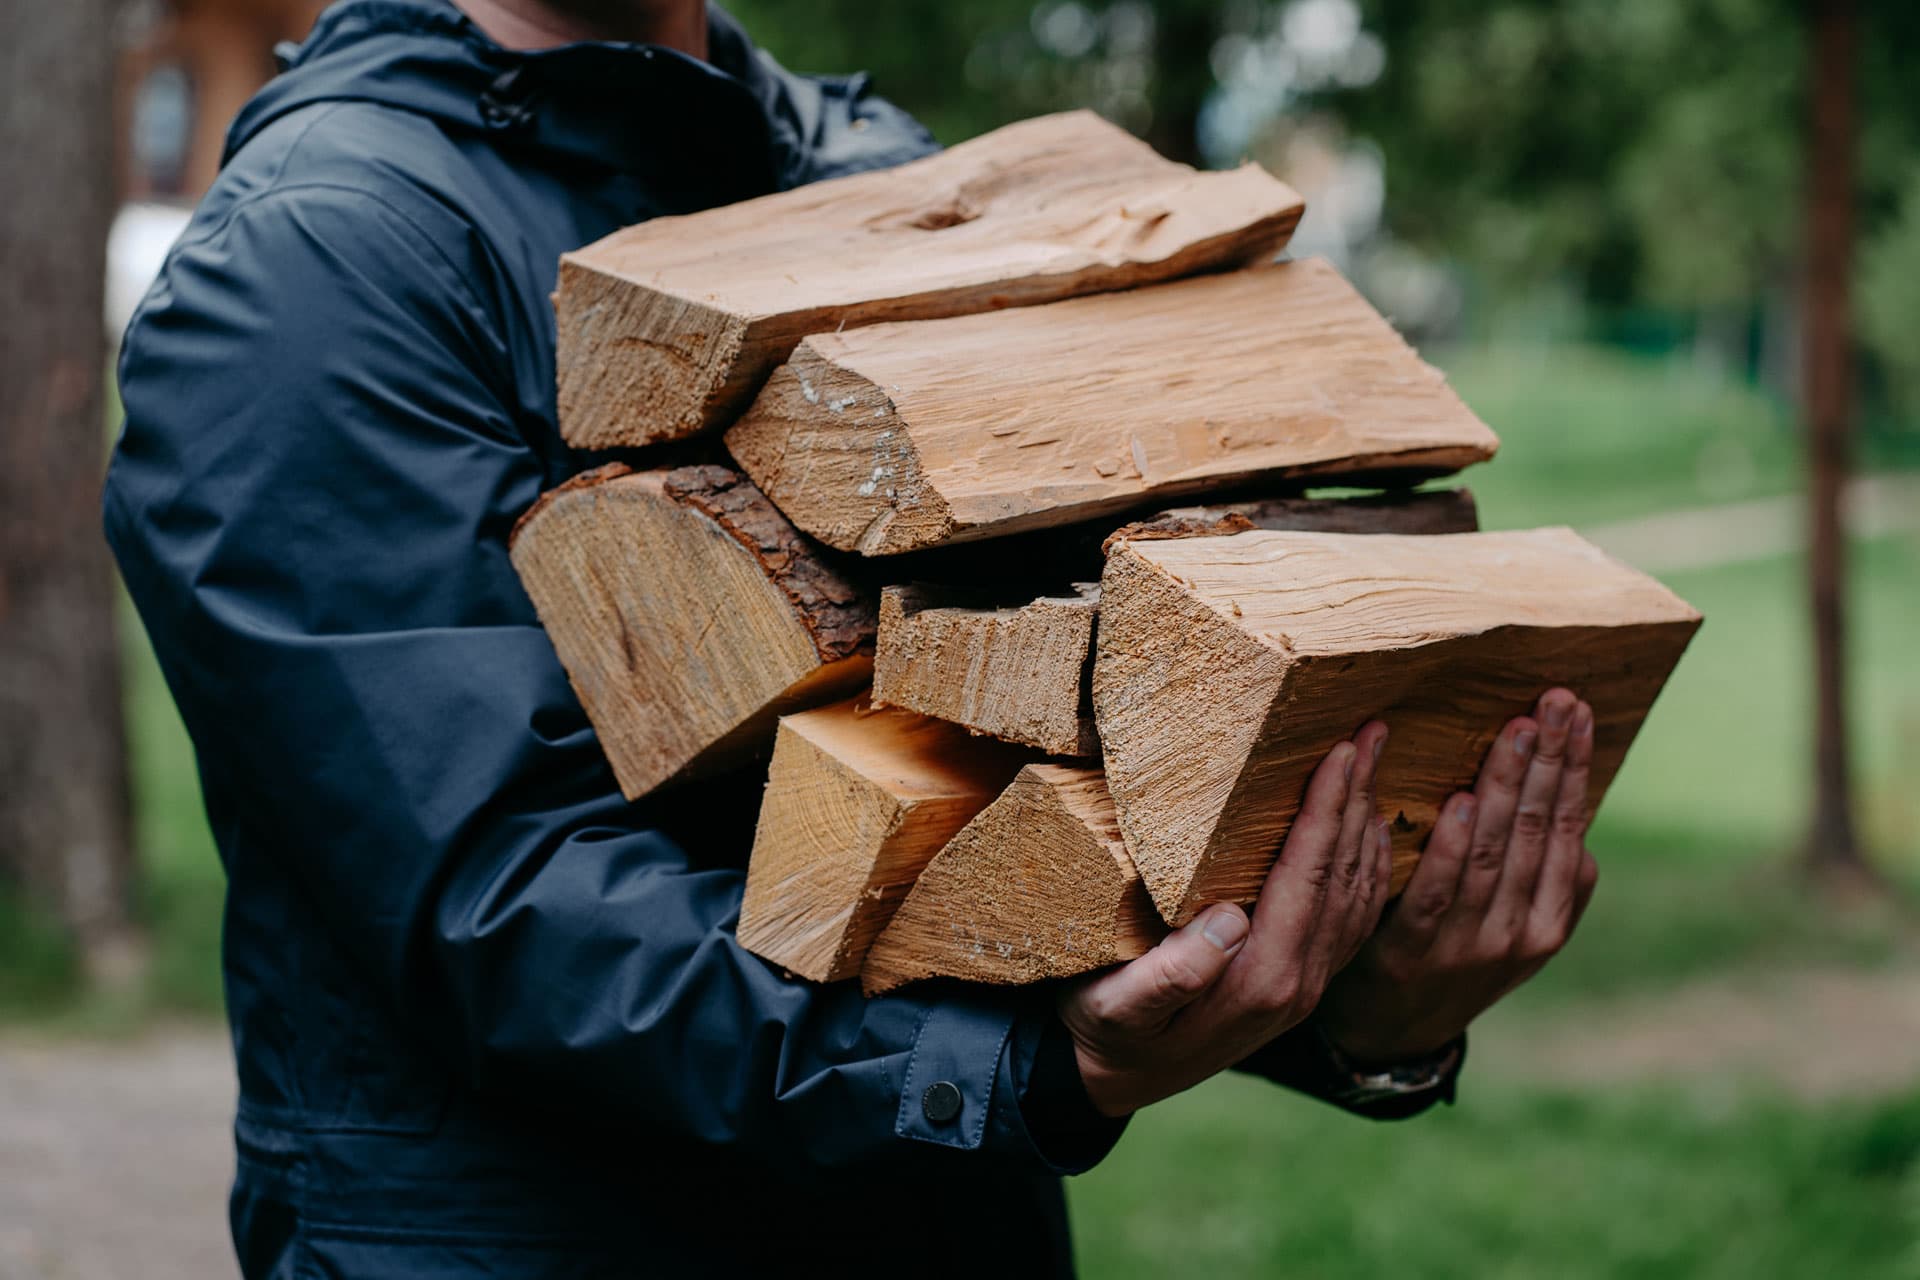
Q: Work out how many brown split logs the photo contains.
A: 7